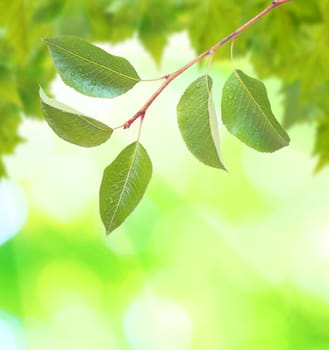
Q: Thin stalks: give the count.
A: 5